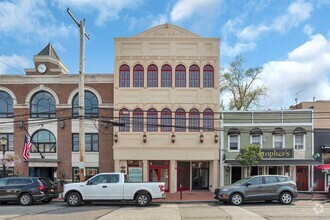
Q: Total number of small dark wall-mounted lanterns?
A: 5